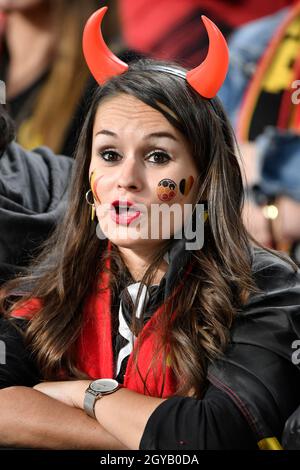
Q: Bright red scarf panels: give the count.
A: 2